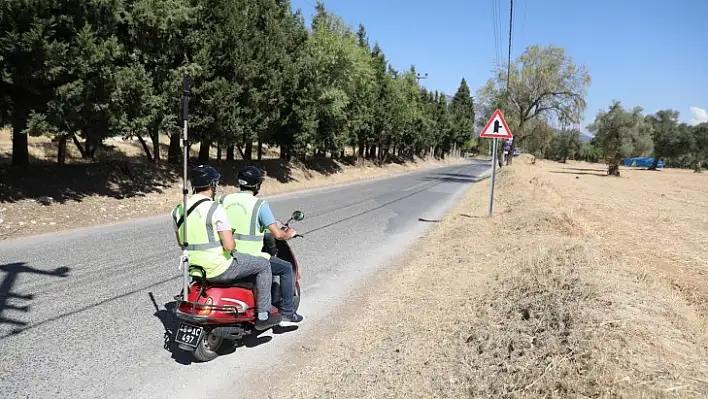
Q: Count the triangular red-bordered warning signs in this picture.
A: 1